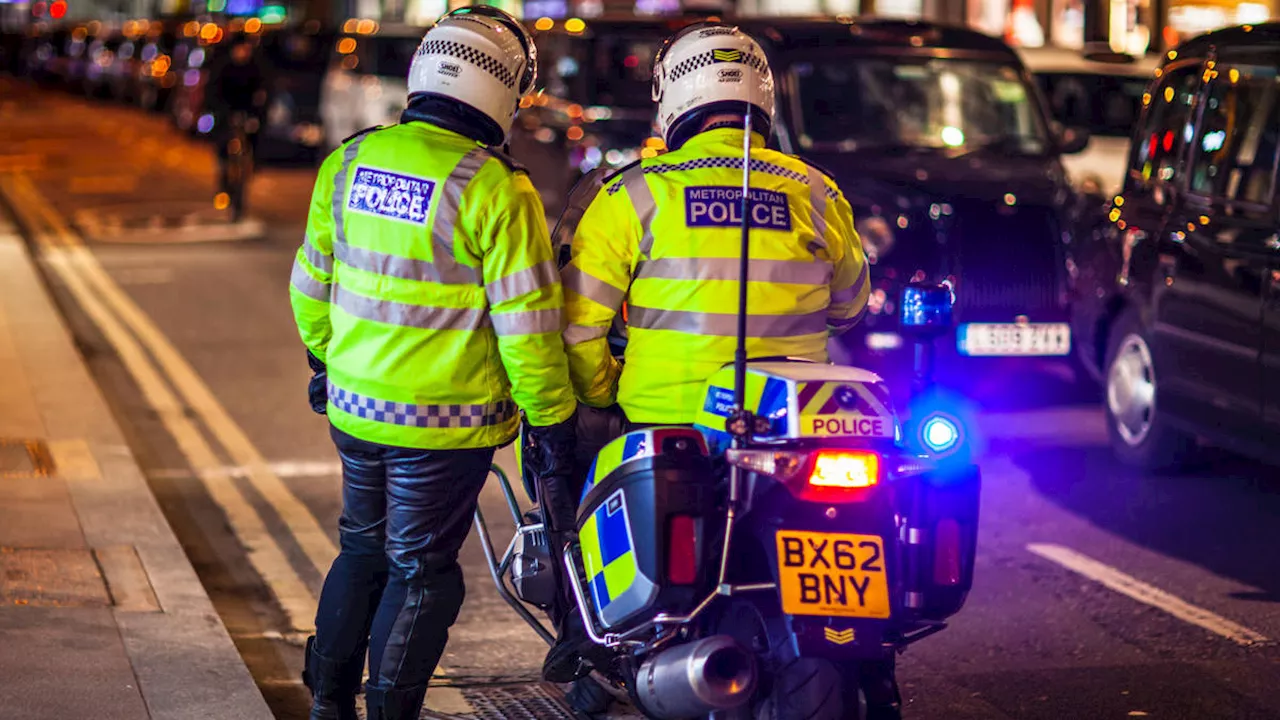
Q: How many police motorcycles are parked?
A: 1